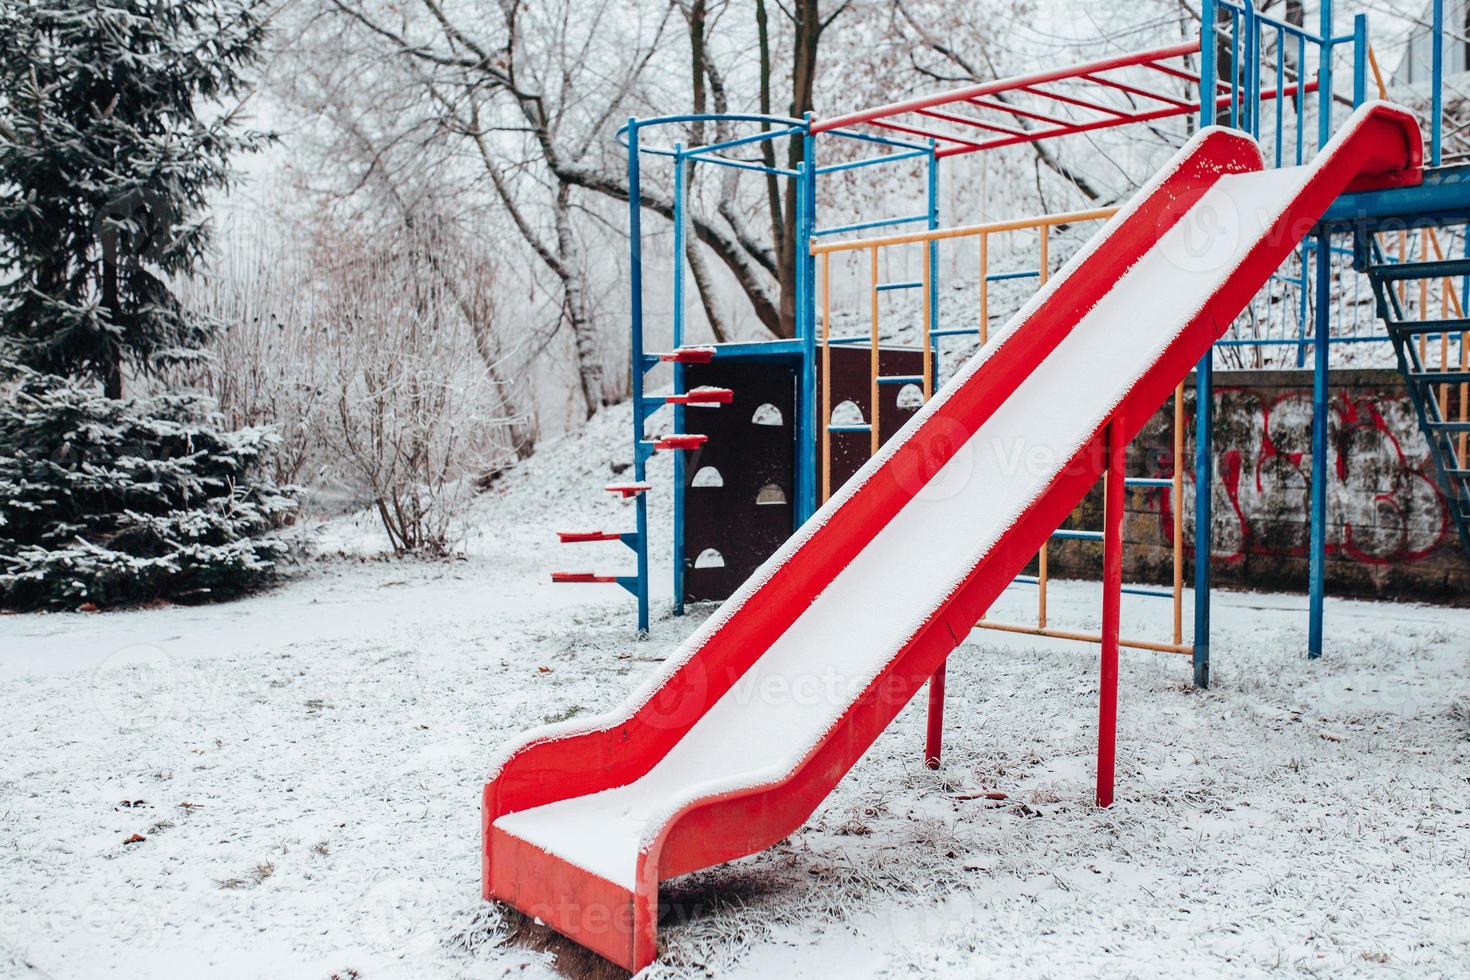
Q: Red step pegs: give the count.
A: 6